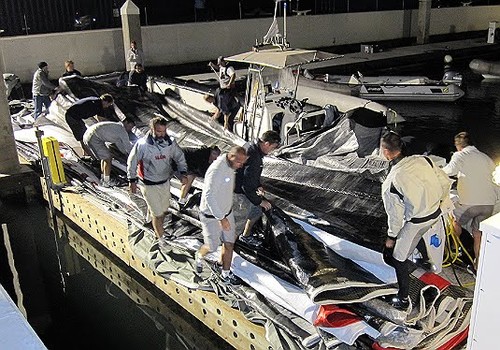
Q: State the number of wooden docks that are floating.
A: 1